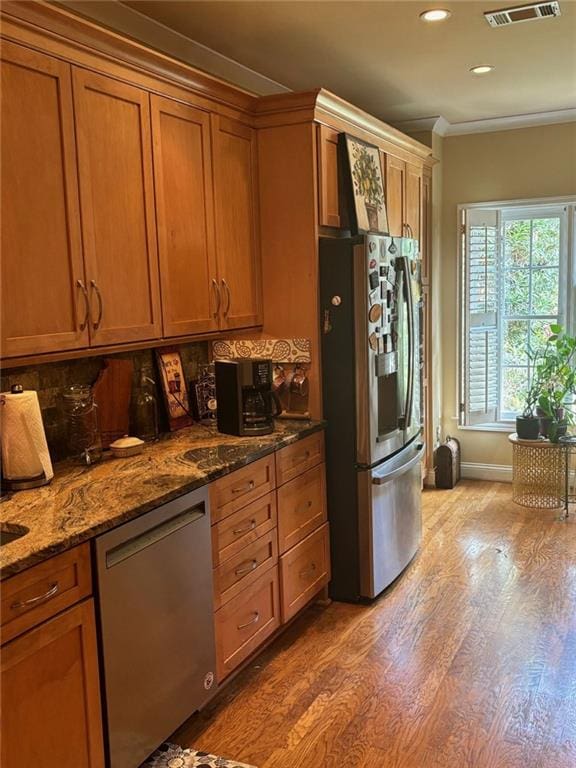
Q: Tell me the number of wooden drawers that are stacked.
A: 7